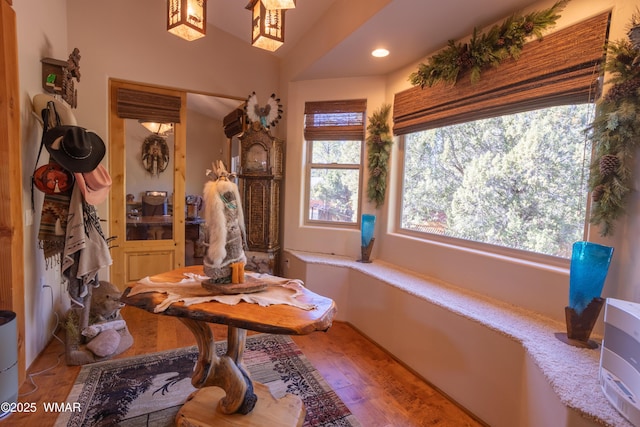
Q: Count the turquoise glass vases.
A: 2